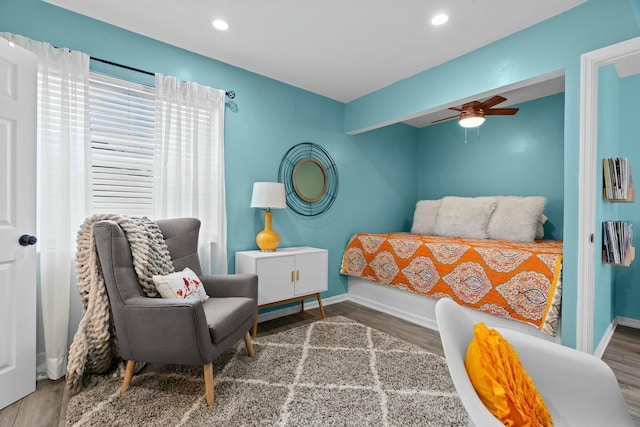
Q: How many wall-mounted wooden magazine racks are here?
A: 2